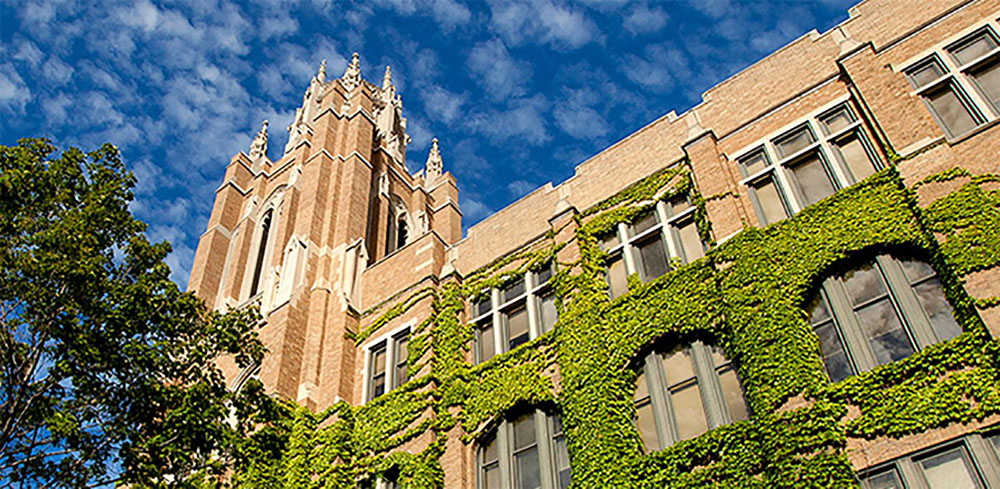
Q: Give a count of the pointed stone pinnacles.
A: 5